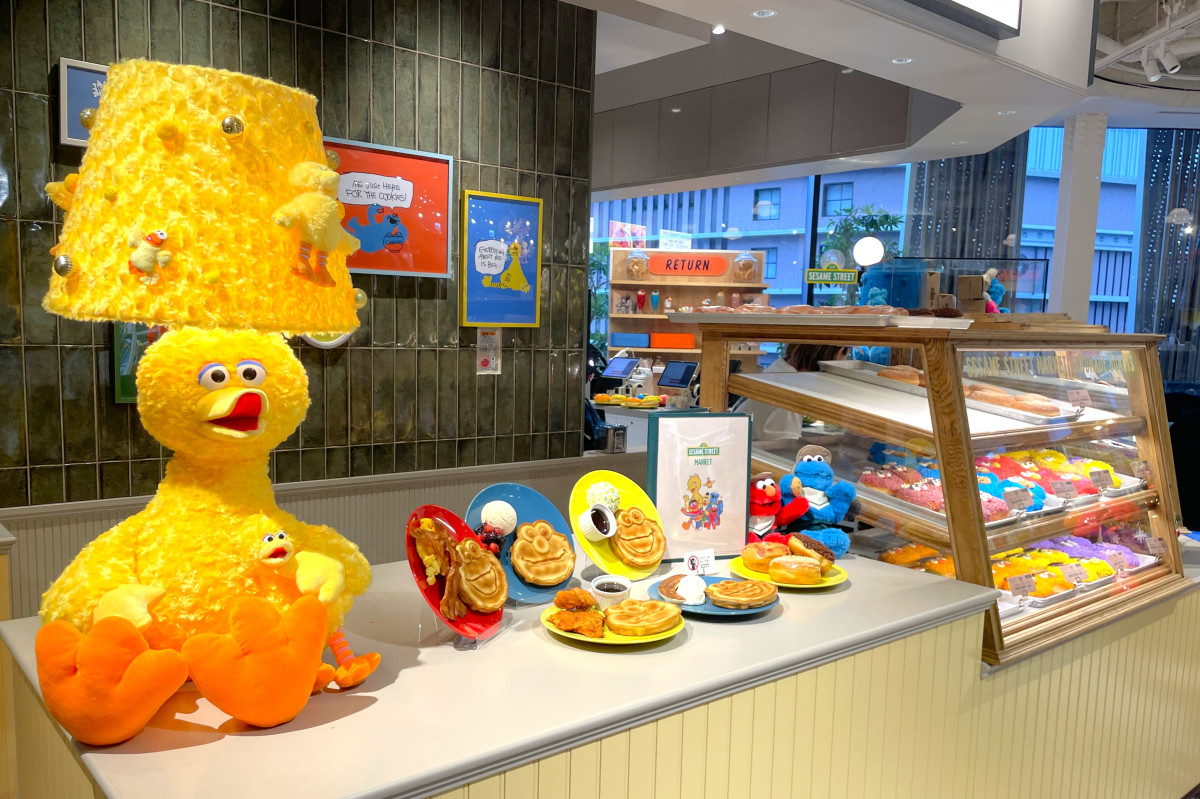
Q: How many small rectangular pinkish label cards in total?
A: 9